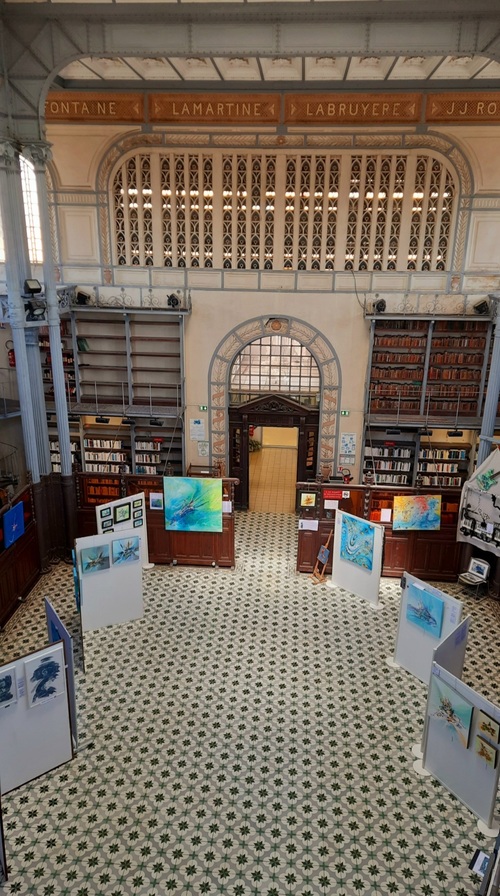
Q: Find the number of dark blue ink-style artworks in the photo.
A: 2